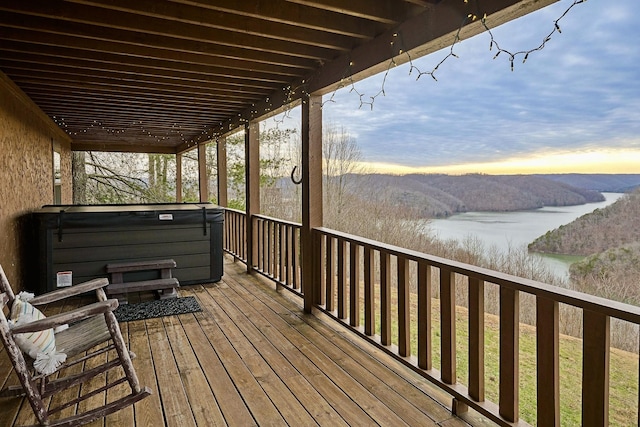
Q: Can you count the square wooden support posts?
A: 5